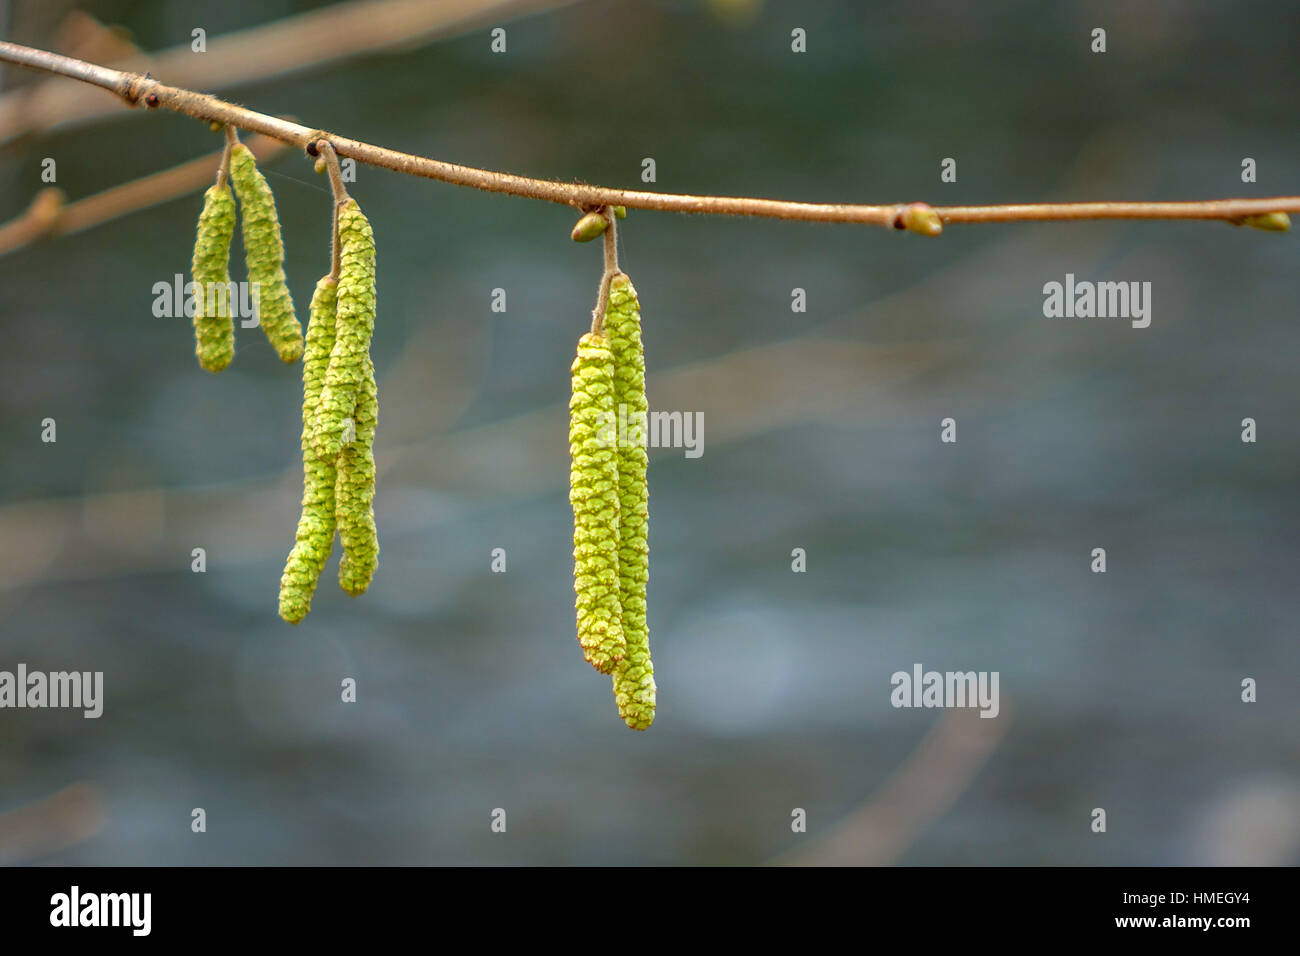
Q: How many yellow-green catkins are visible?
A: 7